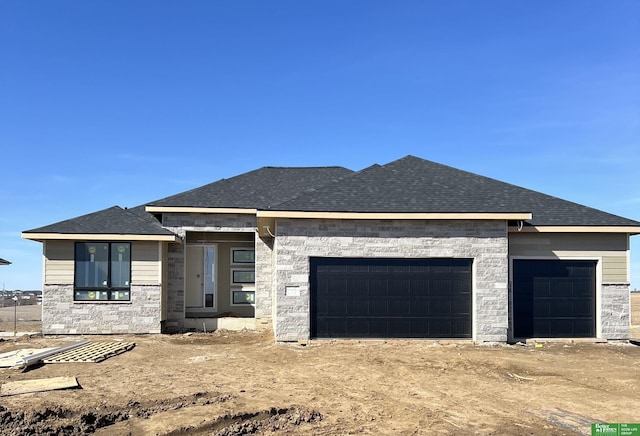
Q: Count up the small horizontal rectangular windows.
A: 3